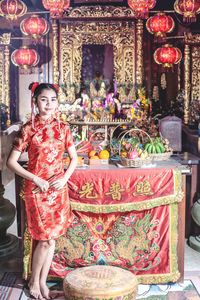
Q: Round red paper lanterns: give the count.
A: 8